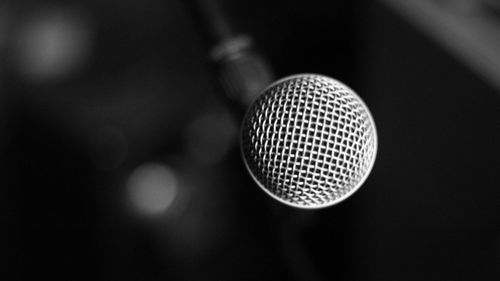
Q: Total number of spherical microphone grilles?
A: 1